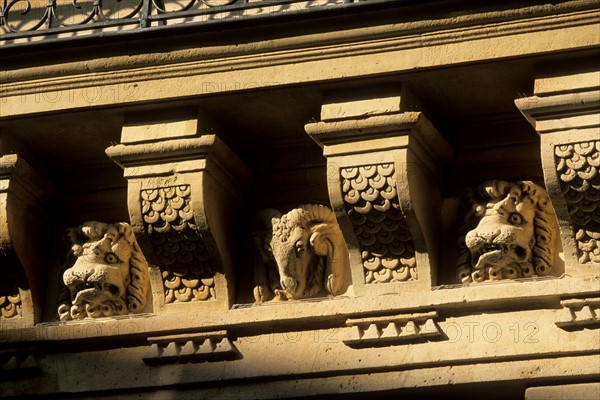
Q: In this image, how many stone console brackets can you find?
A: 4